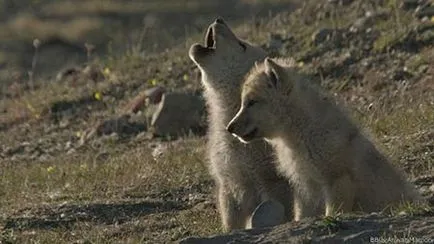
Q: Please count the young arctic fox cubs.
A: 2